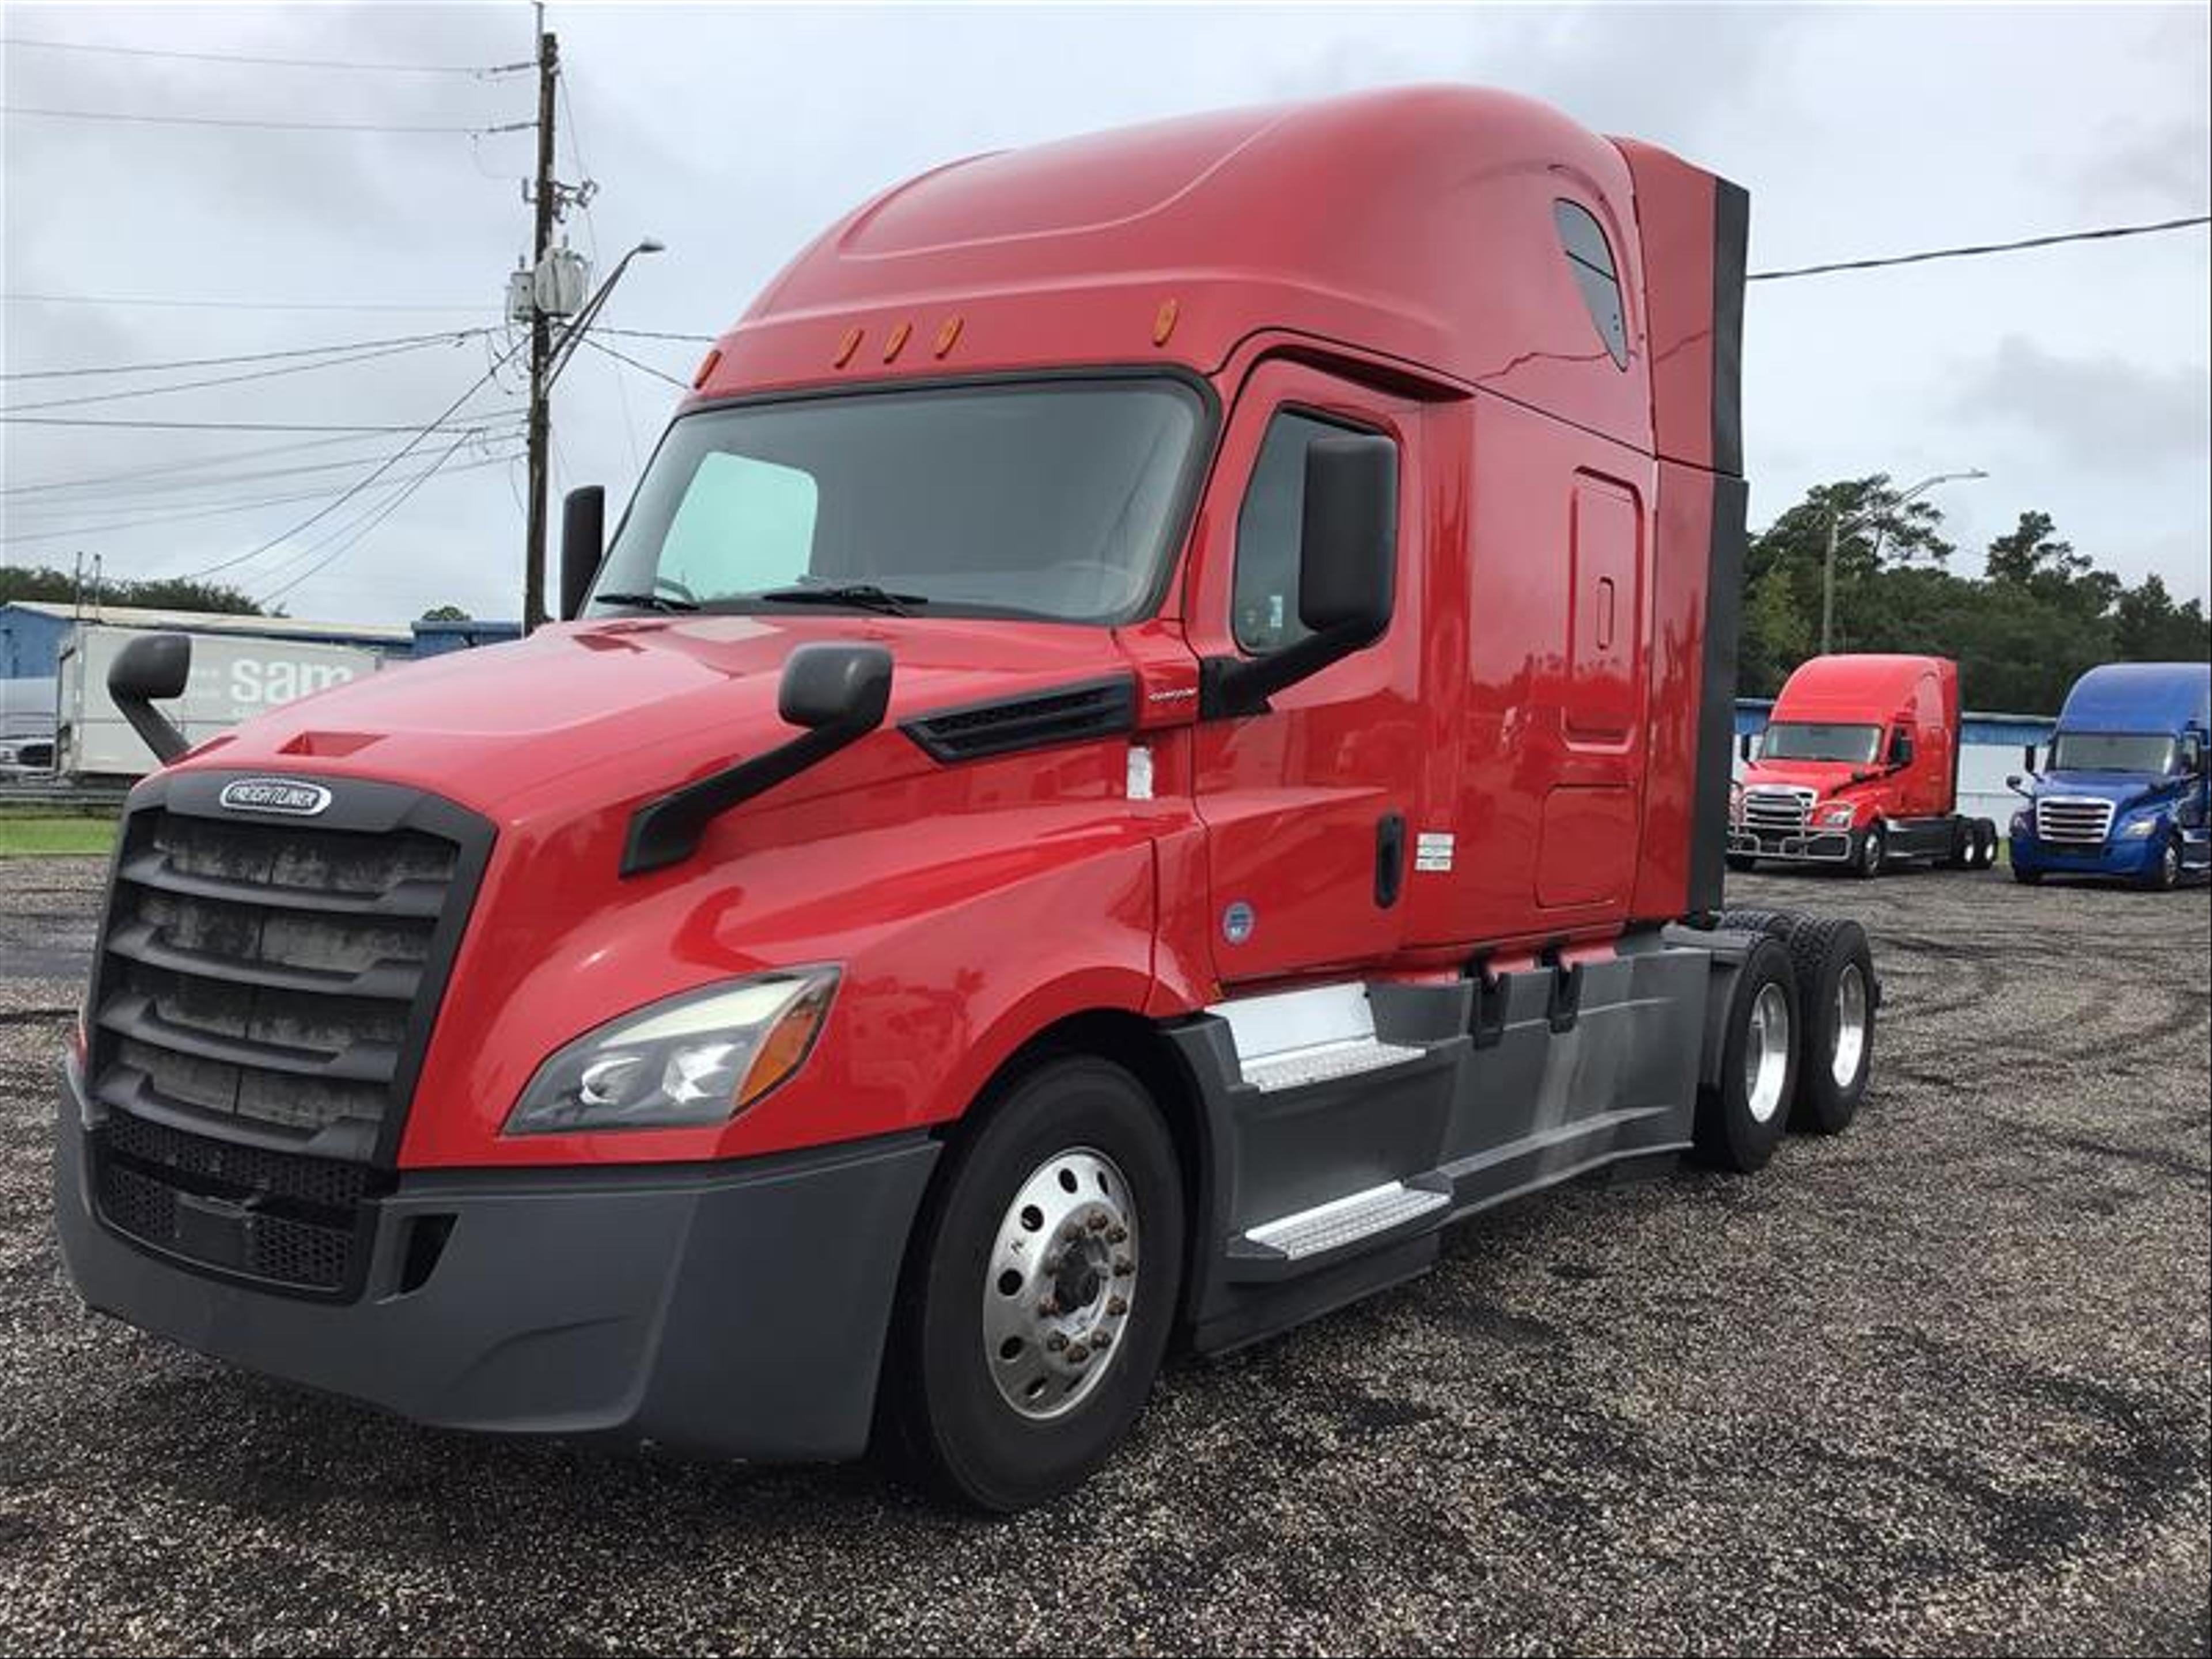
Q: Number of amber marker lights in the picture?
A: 5